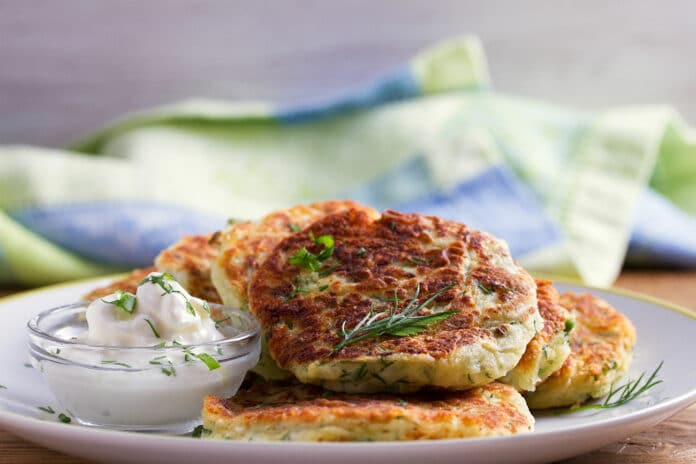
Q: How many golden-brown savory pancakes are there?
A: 7